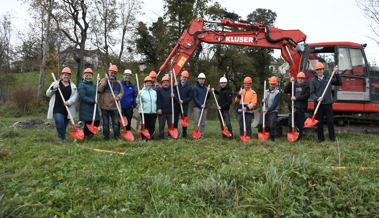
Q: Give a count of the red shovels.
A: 13